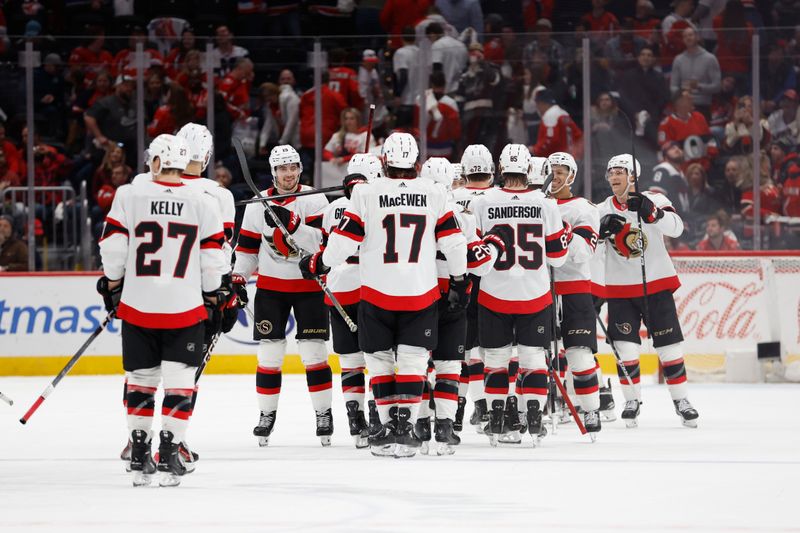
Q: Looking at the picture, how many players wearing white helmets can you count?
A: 12